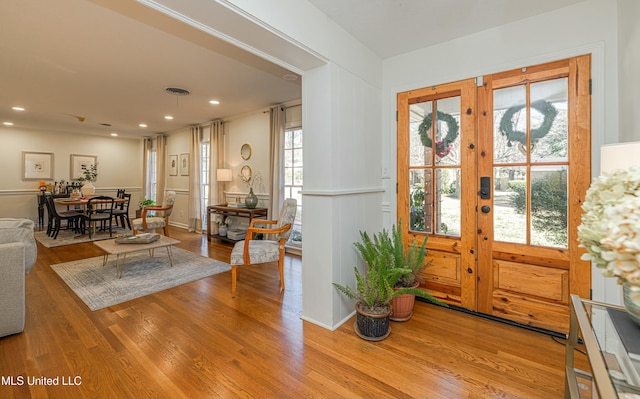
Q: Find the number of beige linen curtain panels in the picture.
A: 5